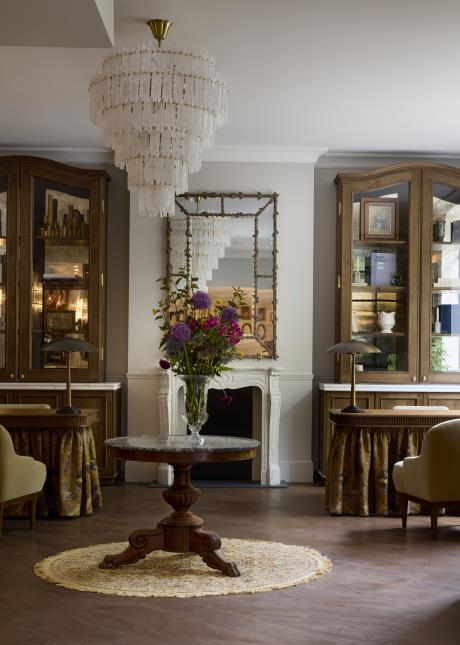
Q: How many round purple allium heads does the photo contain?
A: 3